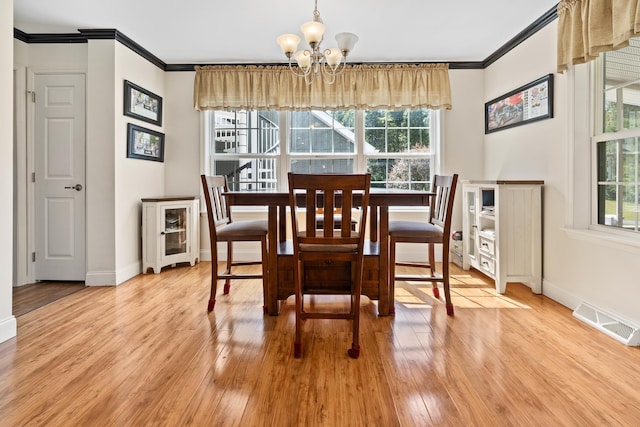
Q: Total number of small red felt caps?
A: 8